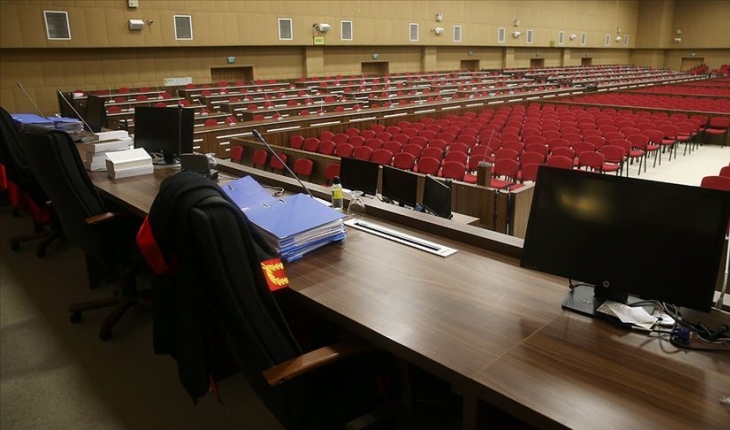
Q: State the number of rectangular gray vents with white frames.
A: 12